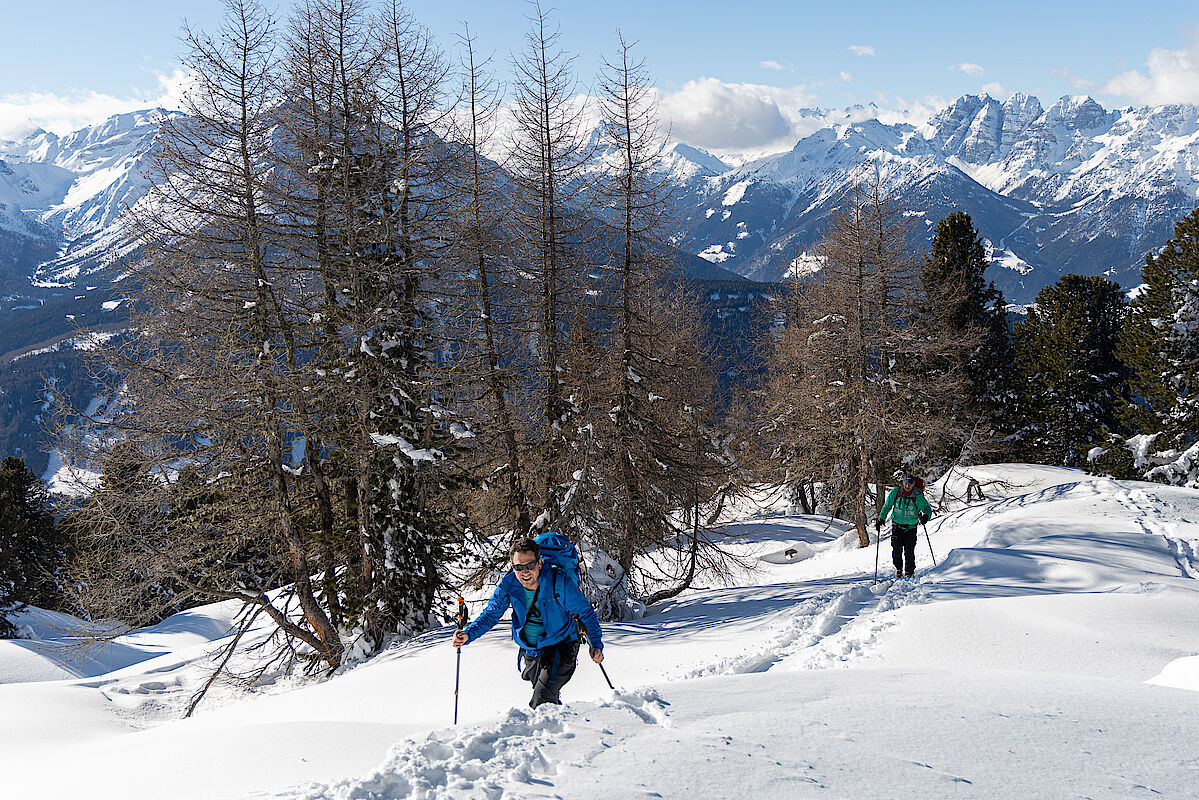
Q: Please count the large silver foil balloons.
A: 0